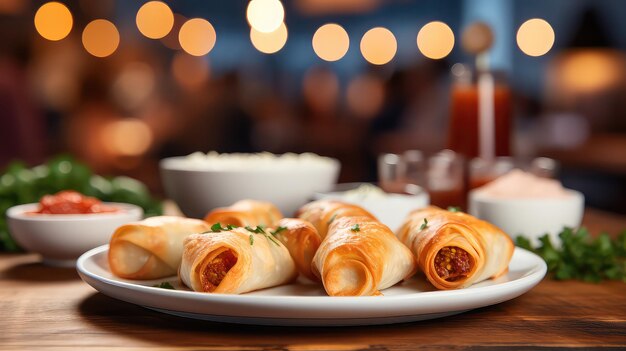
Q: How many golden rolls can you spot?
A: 7